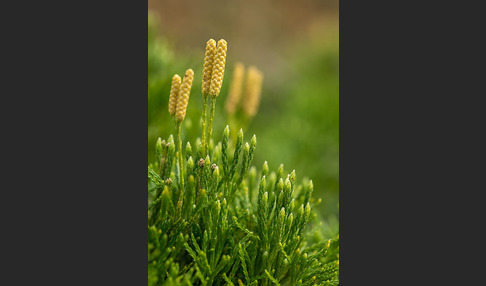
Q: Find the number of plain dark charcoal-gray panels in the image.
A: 2